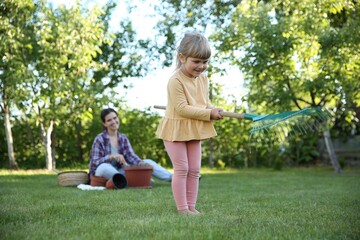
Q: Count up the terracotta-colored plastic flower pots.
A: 3